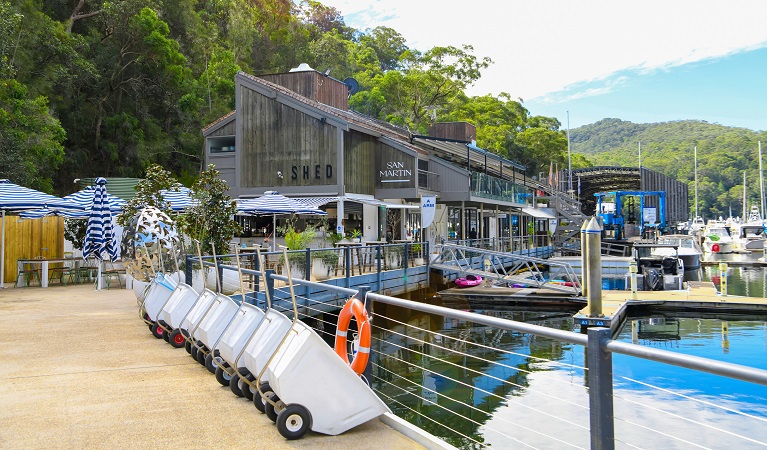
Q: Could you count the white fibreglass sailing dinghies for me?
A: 0